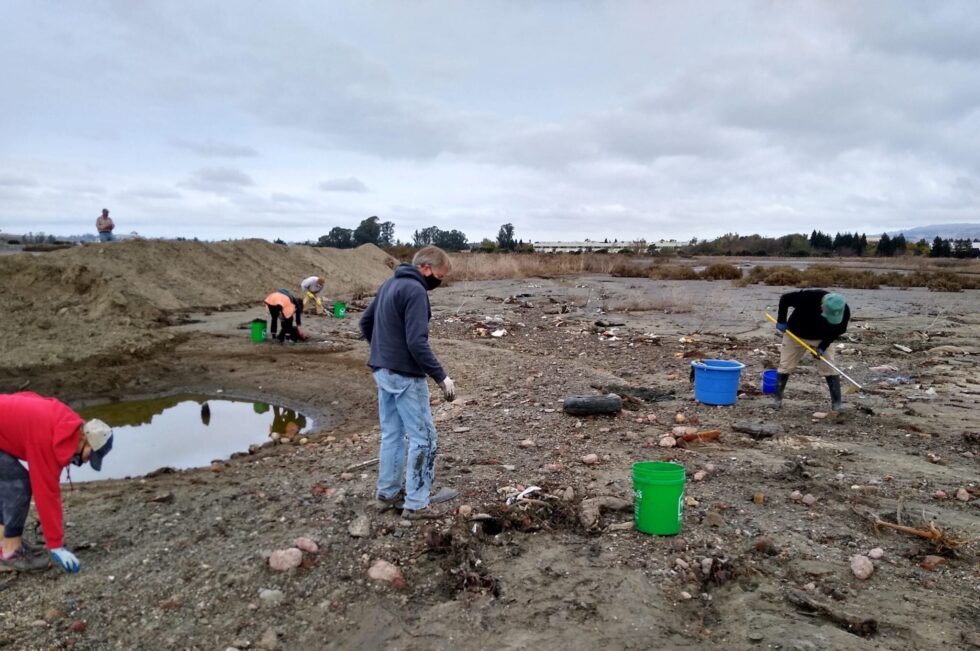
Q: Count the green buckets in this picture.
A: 3